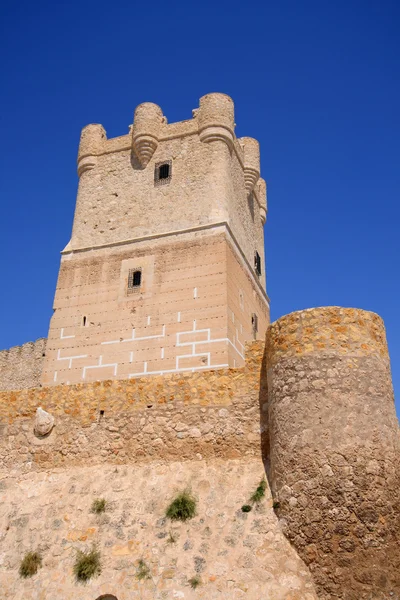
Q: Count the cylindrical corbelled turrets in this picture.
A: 5